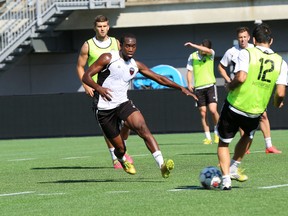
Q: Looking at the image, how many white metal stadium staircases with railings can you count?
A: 1